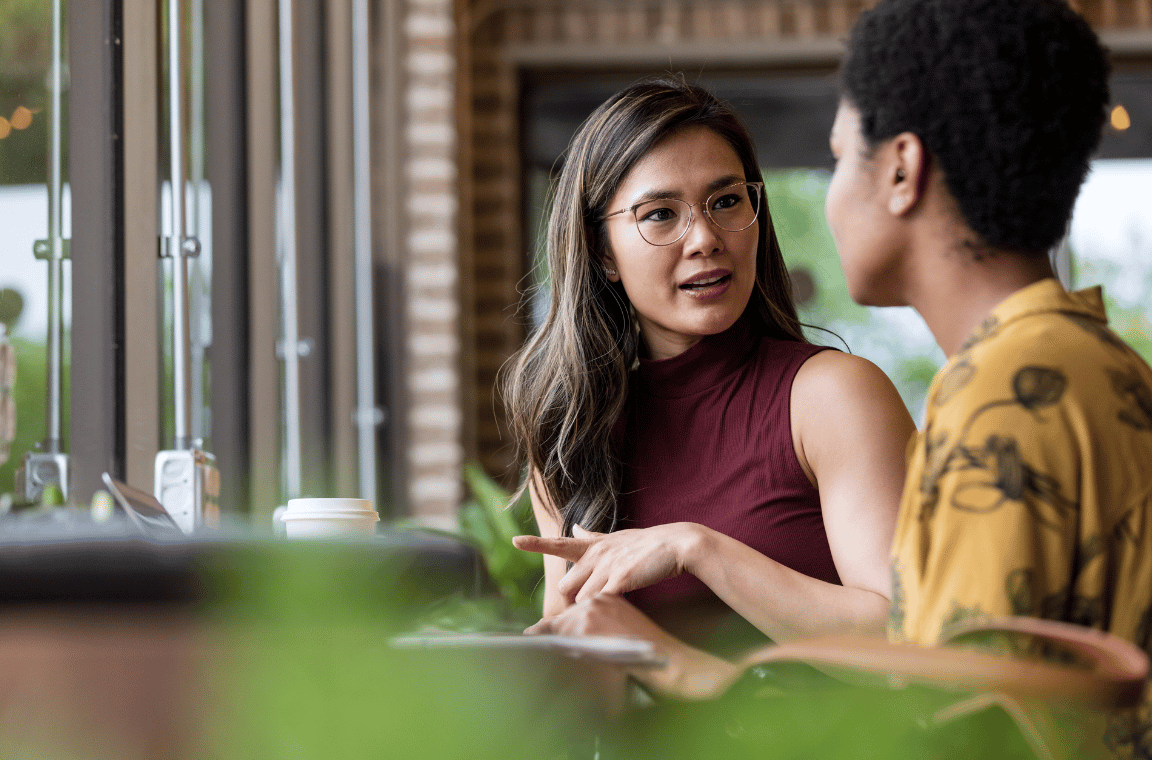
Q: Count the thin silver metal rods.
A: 4